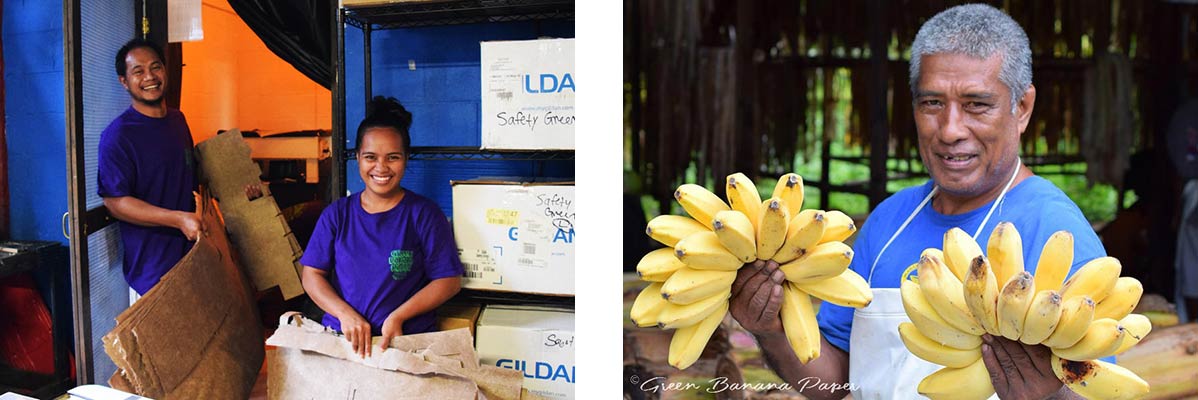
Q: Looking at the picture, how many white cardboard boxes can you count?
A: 3